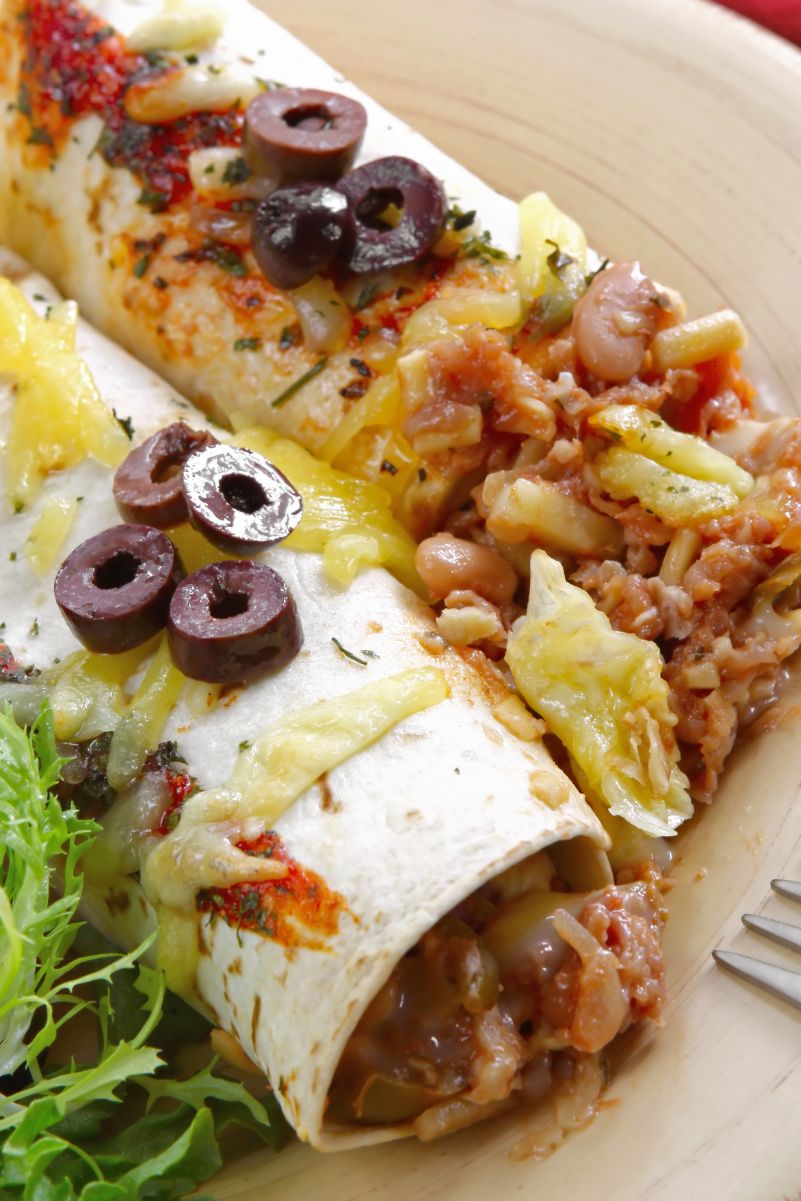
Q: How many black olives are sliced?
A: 7